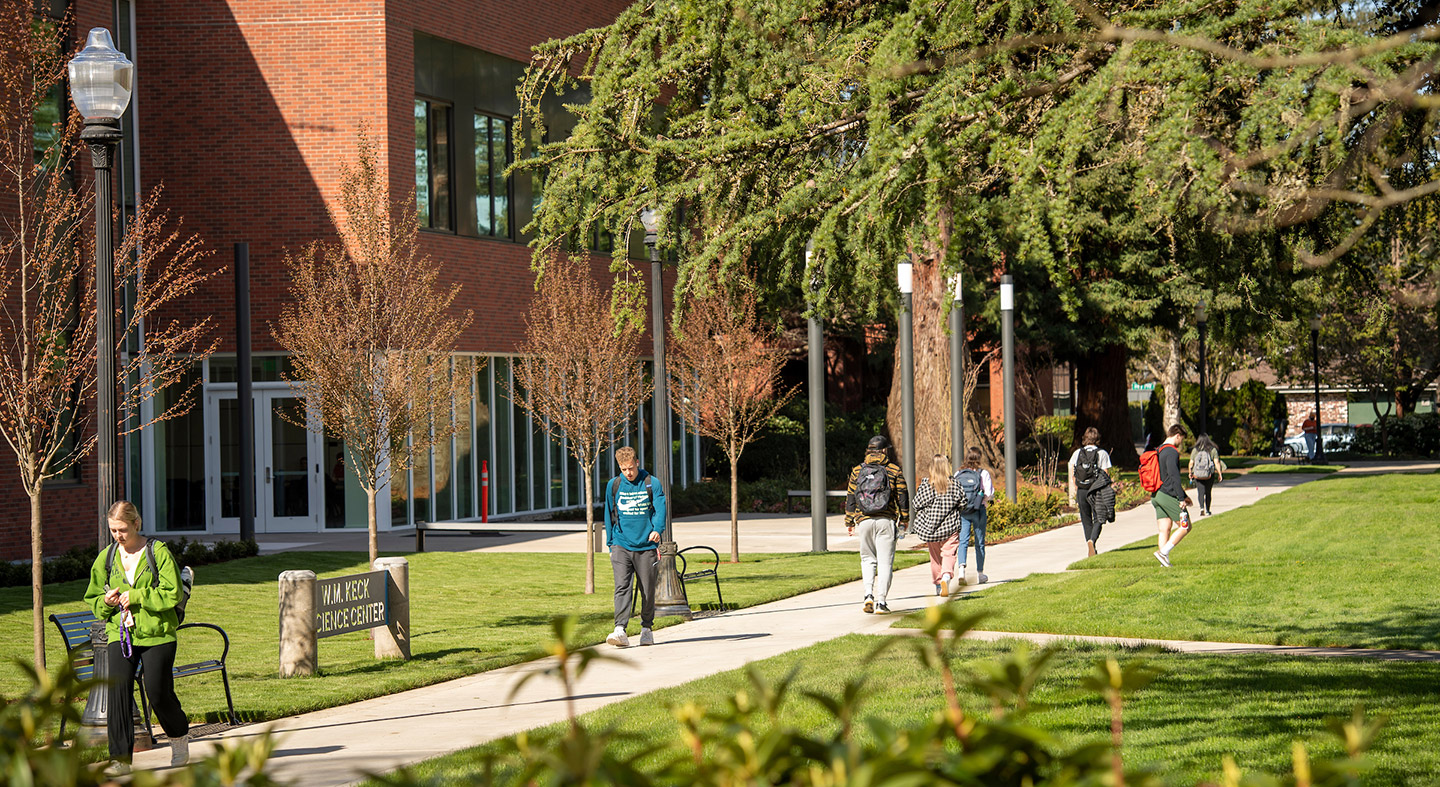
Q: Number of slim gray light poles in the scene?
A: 4